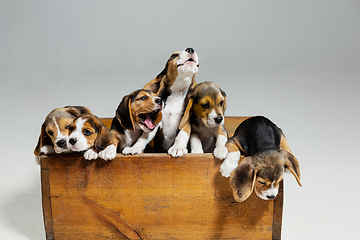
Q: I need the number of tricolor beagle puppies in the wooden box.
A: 6